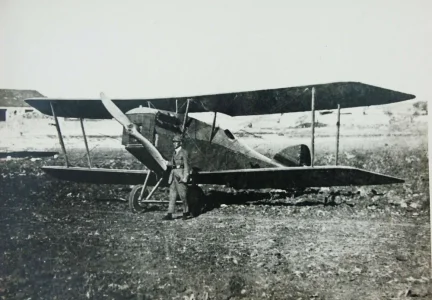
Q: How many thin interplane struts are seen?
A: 4